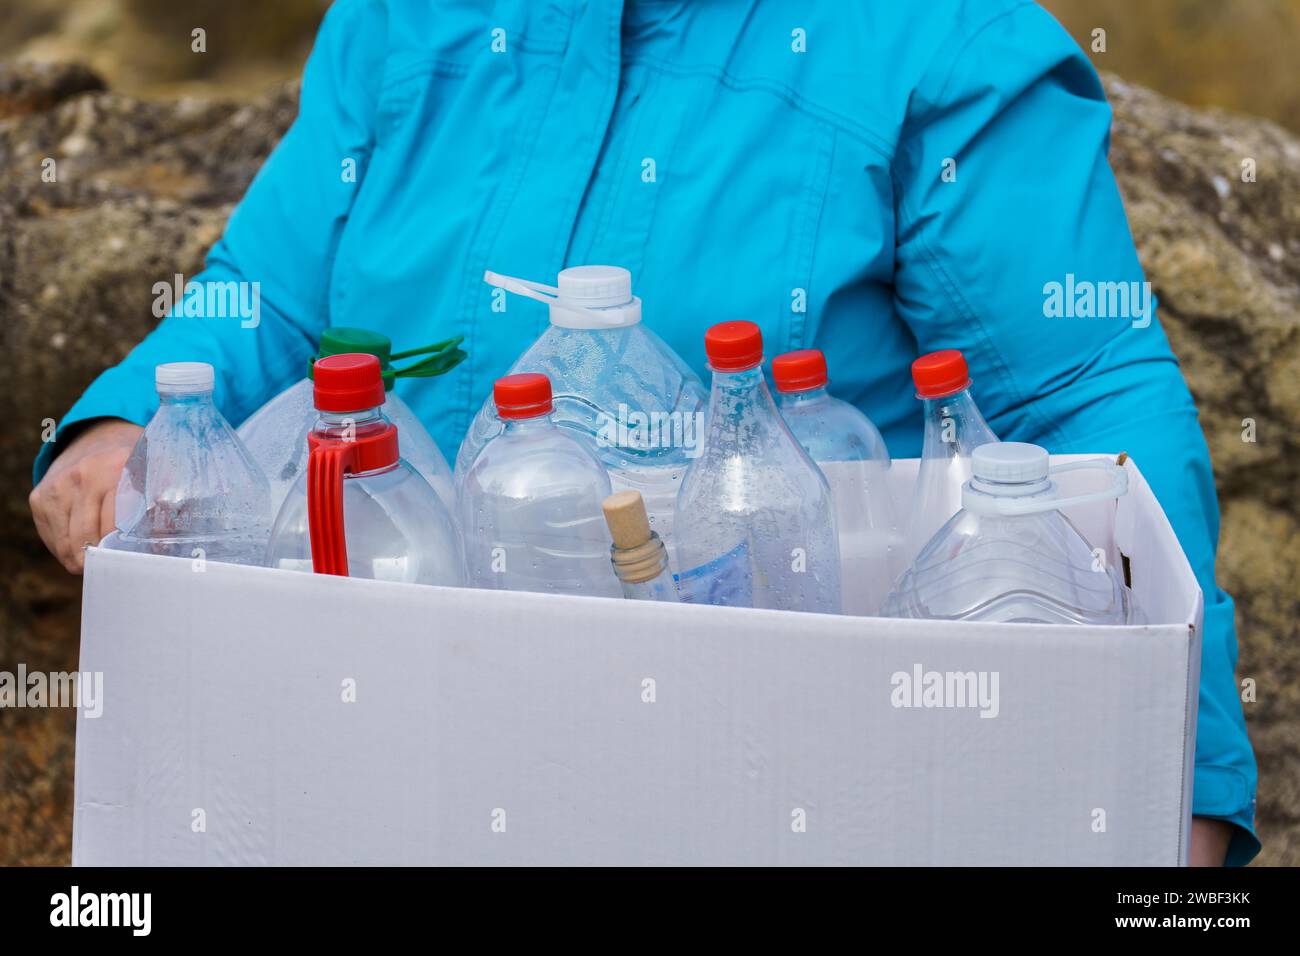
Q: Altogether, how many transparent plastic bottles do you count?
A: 9